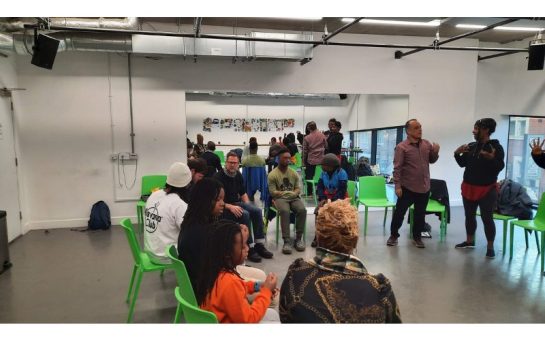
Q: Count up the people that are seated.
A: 8